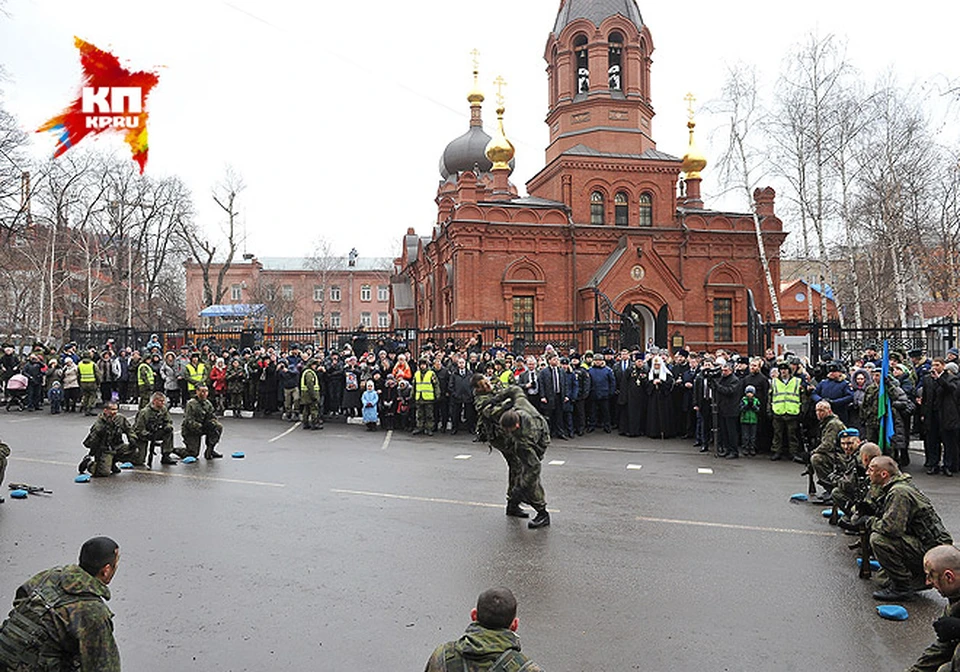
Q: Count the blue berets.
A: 10